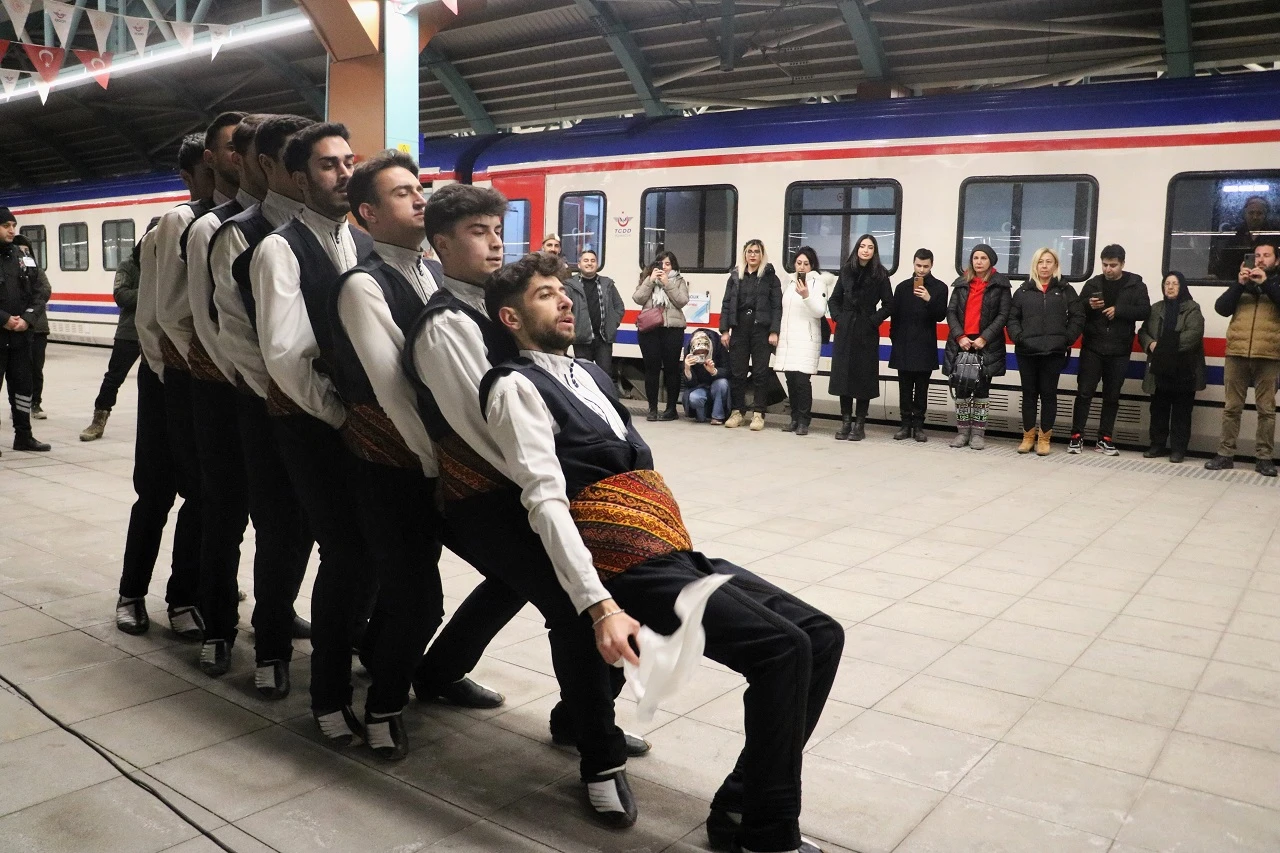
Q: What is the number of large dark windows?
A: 4